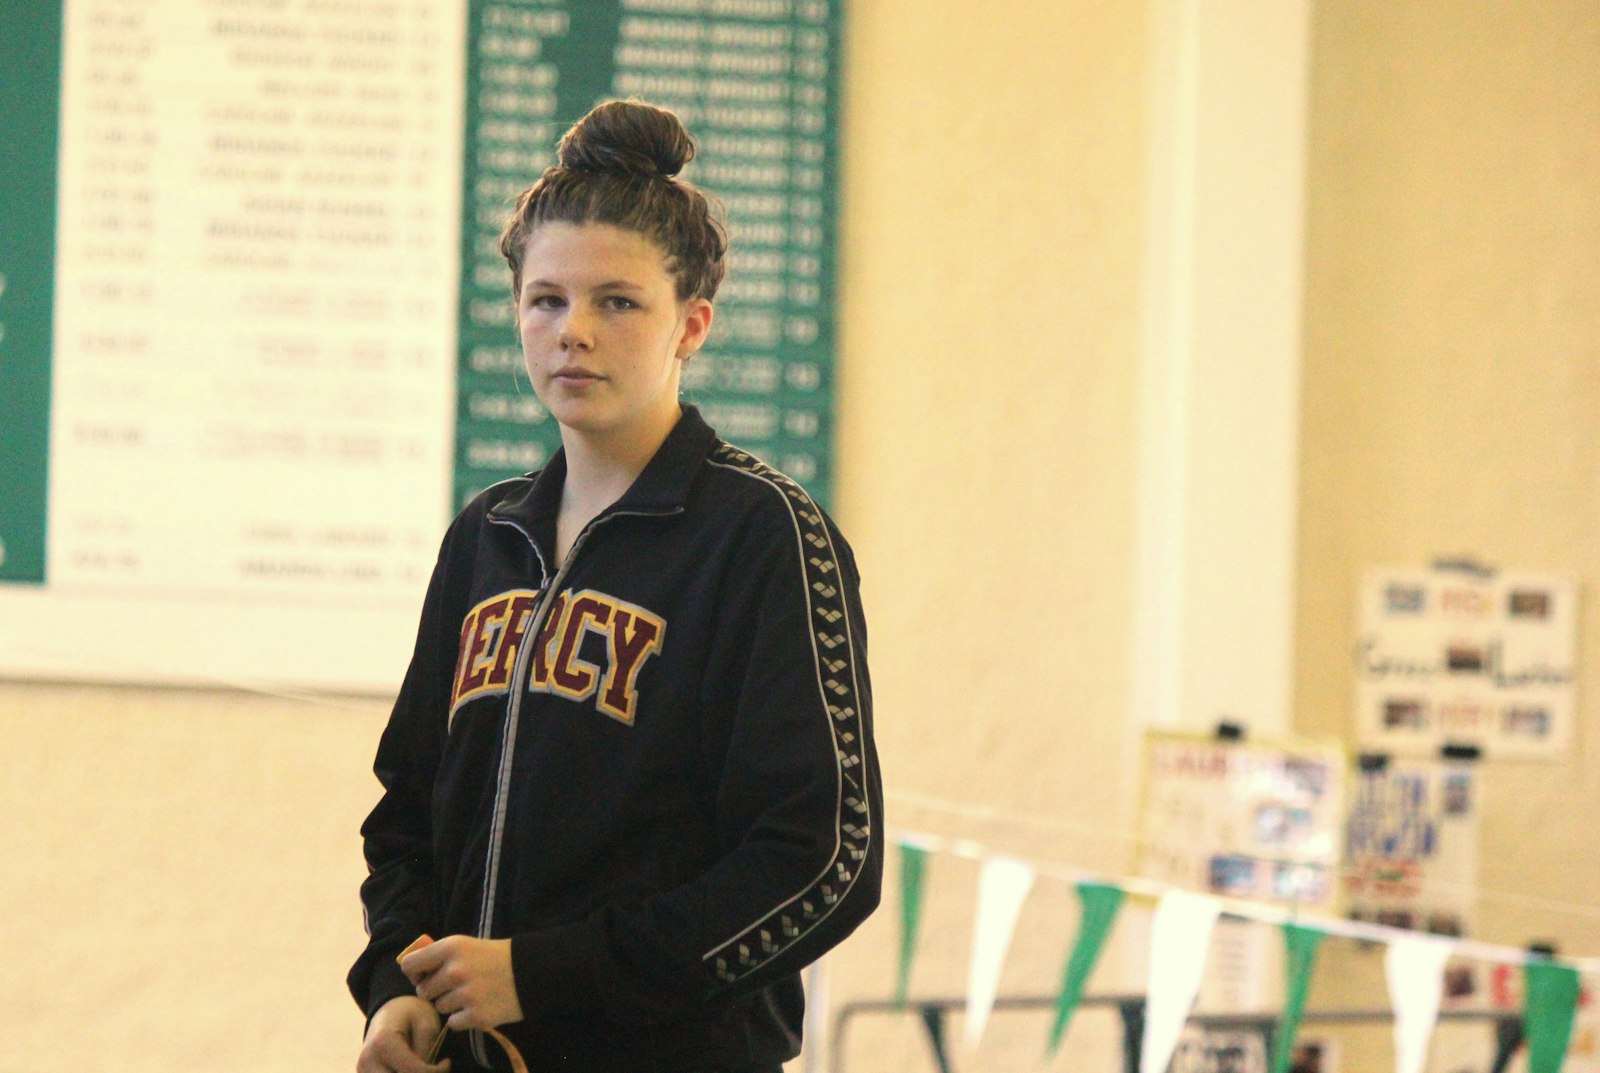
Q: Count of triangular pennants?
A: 7